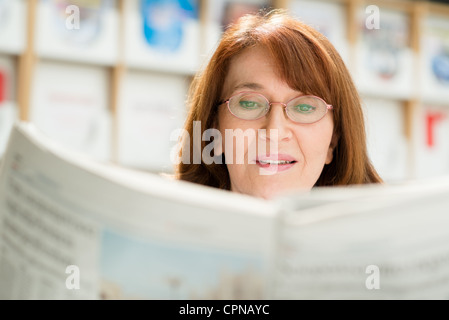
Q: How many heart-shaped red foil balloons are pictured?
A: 0